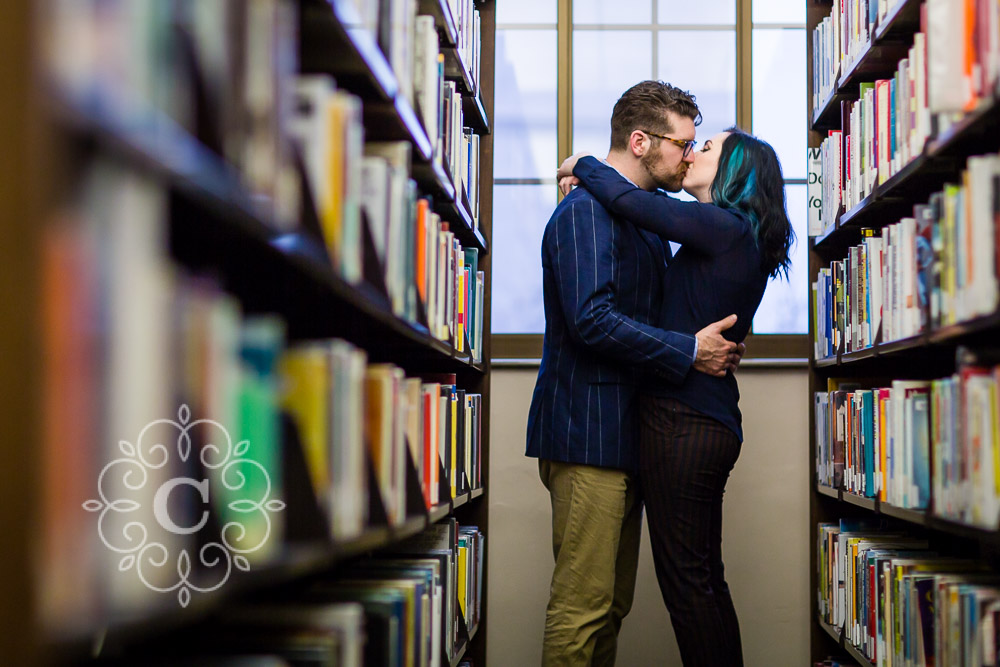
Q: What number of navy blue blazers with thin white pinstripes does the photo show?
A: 1